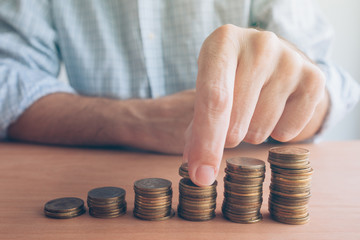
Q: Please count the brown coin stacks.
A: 6